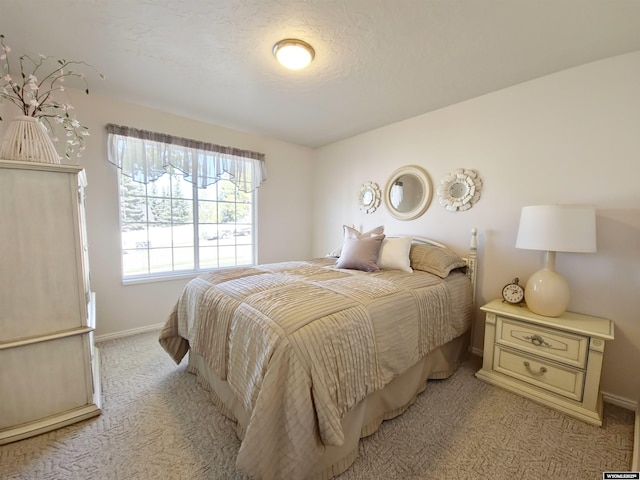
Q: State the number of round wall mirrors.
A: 3